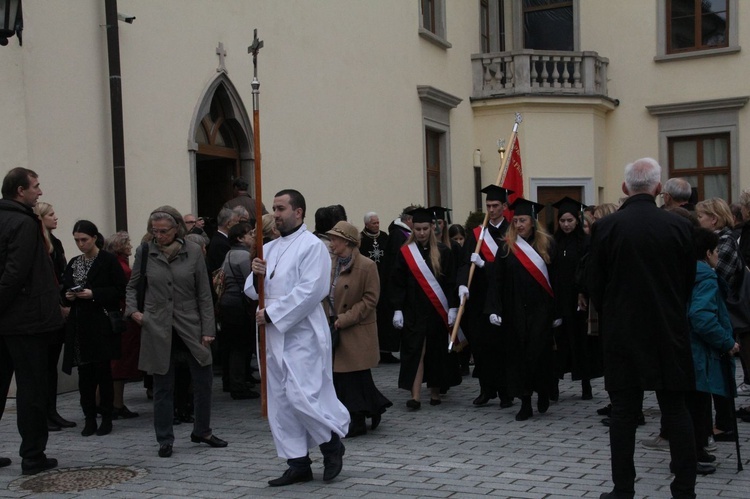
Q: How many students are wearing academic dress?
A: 5